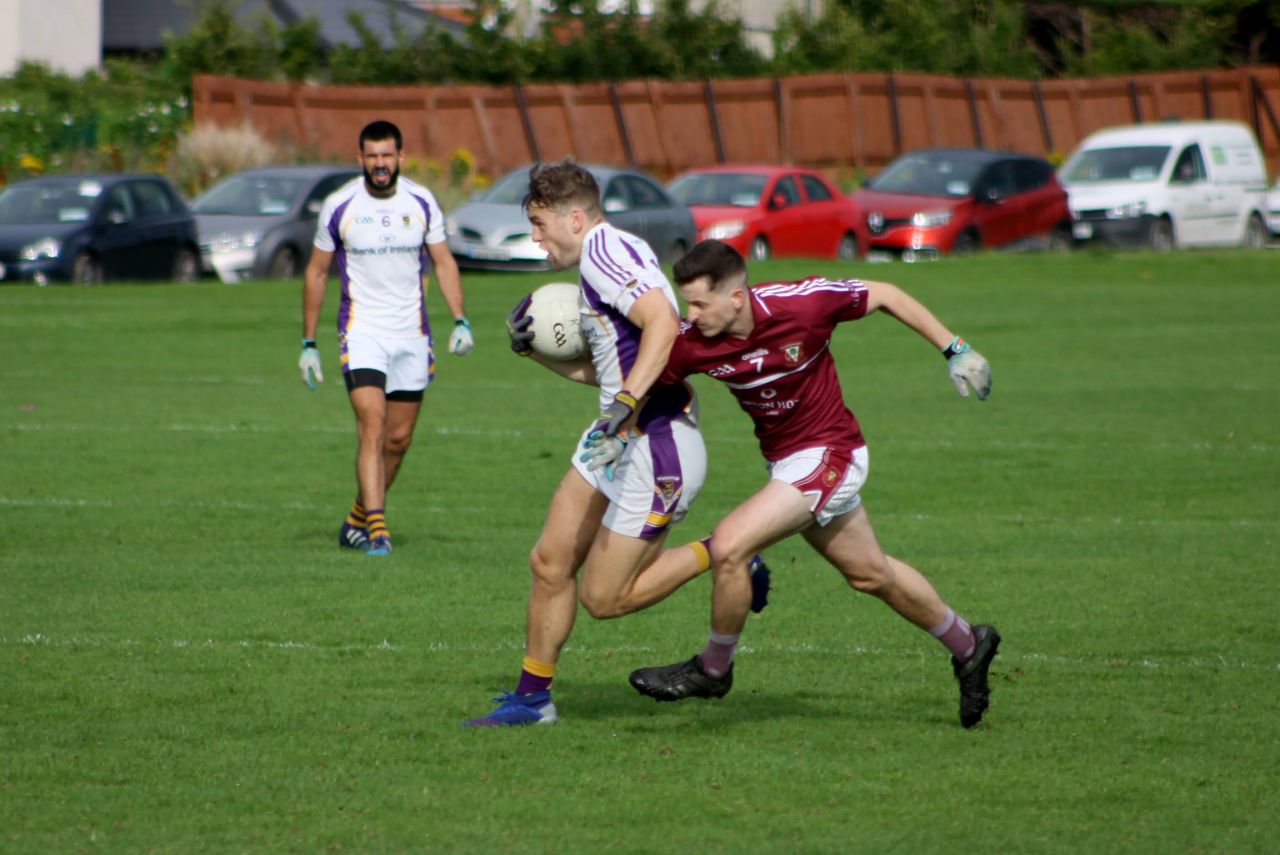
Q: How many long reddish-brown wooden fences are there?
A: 1